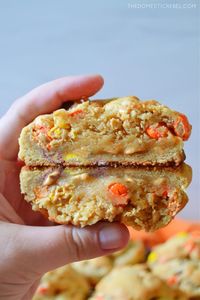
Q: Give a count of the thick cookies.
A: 2